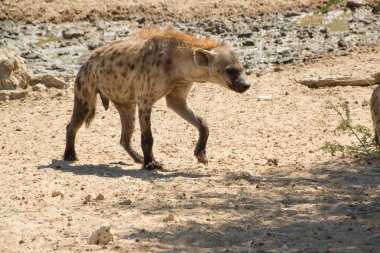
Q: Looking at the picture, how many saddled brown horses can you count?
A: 0